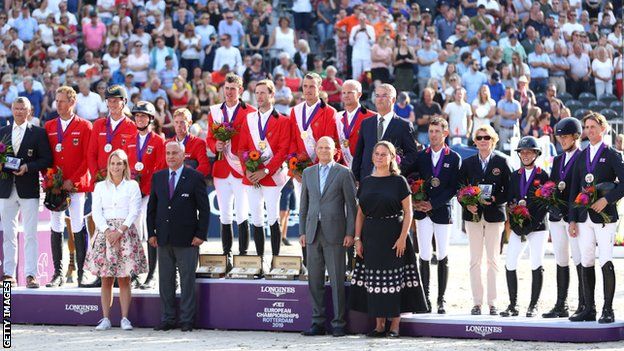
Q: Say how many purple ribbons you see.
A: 12